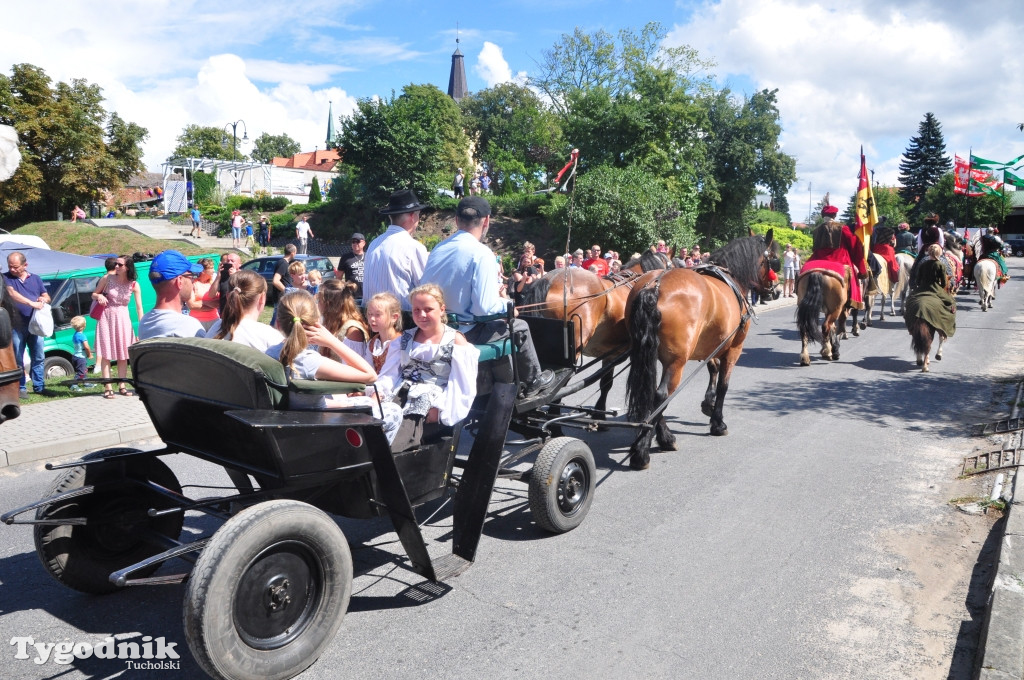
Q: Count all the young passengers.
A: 5